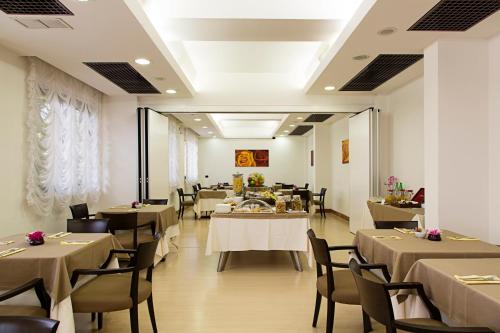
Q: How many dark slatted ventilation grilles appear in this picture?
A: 6